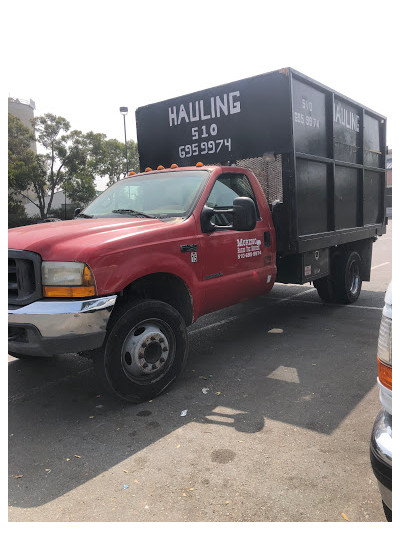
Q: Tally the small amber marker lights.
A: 5